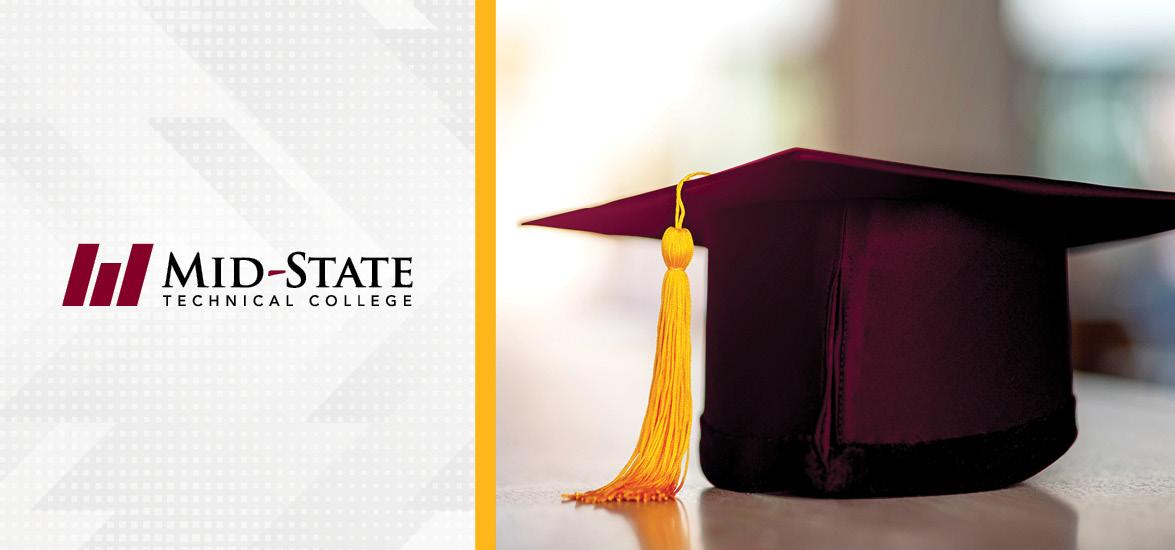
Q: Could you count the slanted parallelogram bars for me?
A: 3